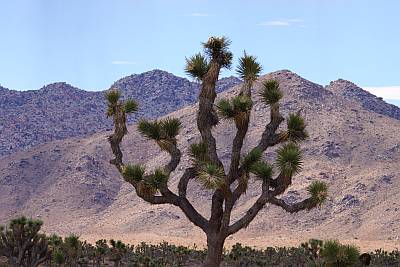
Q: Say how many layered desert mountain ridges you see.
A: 2